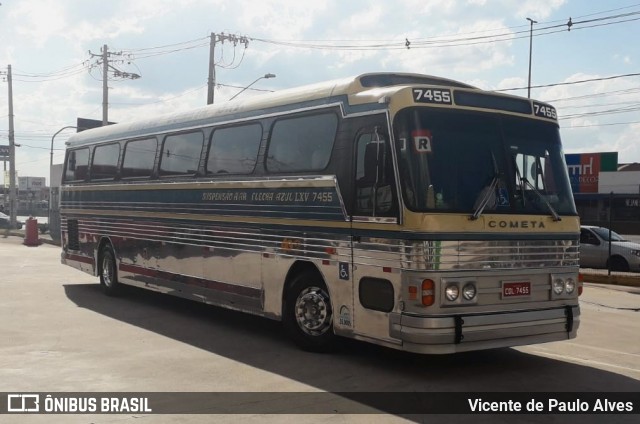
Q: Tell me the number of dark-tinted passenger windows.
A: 6